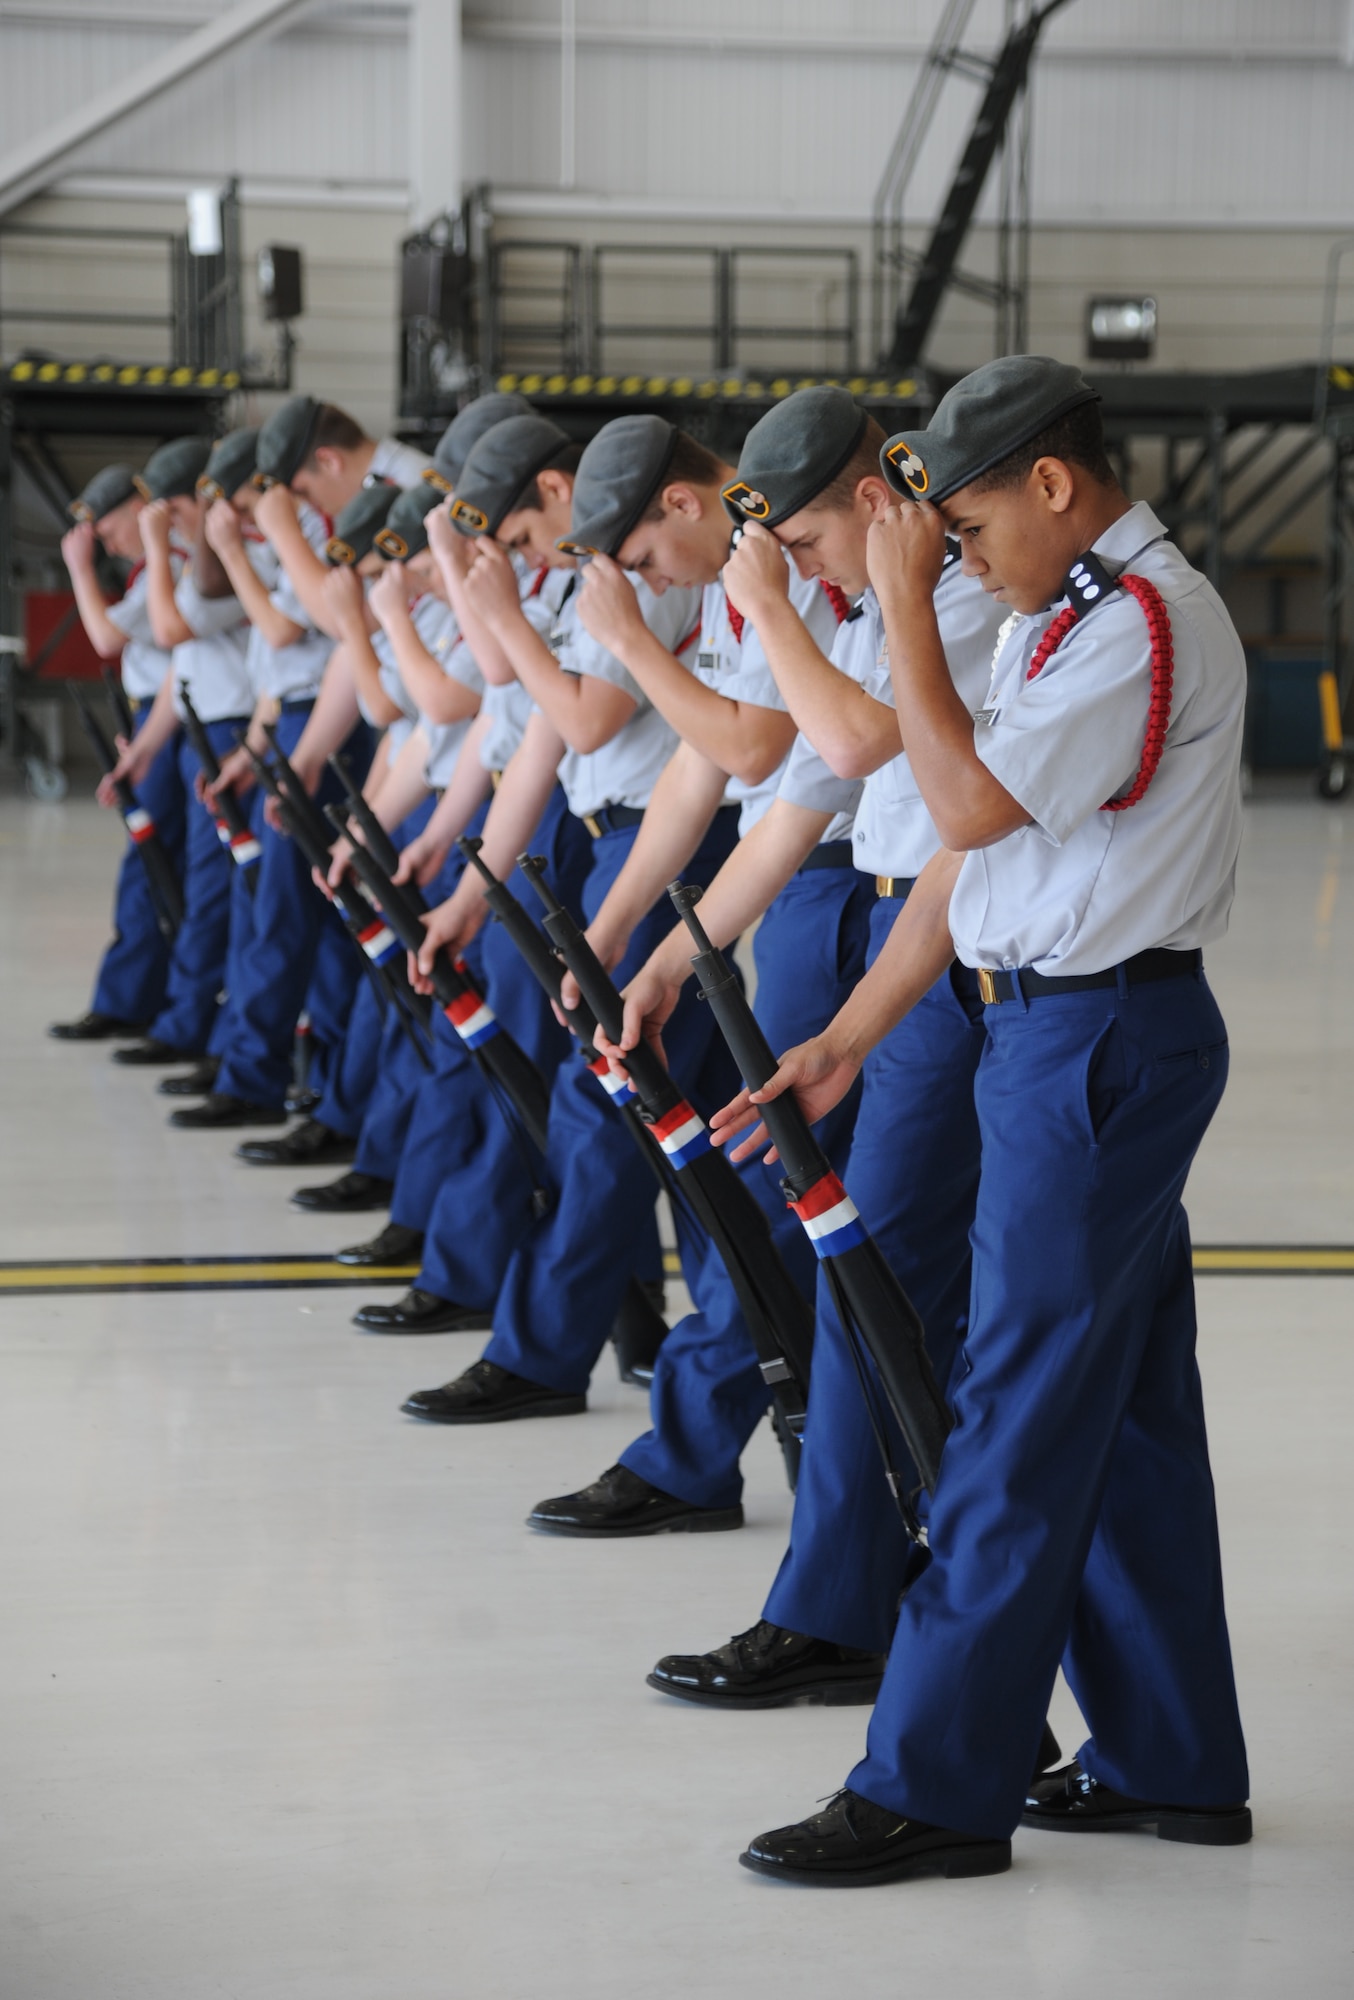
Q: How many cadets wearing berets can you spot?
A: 11